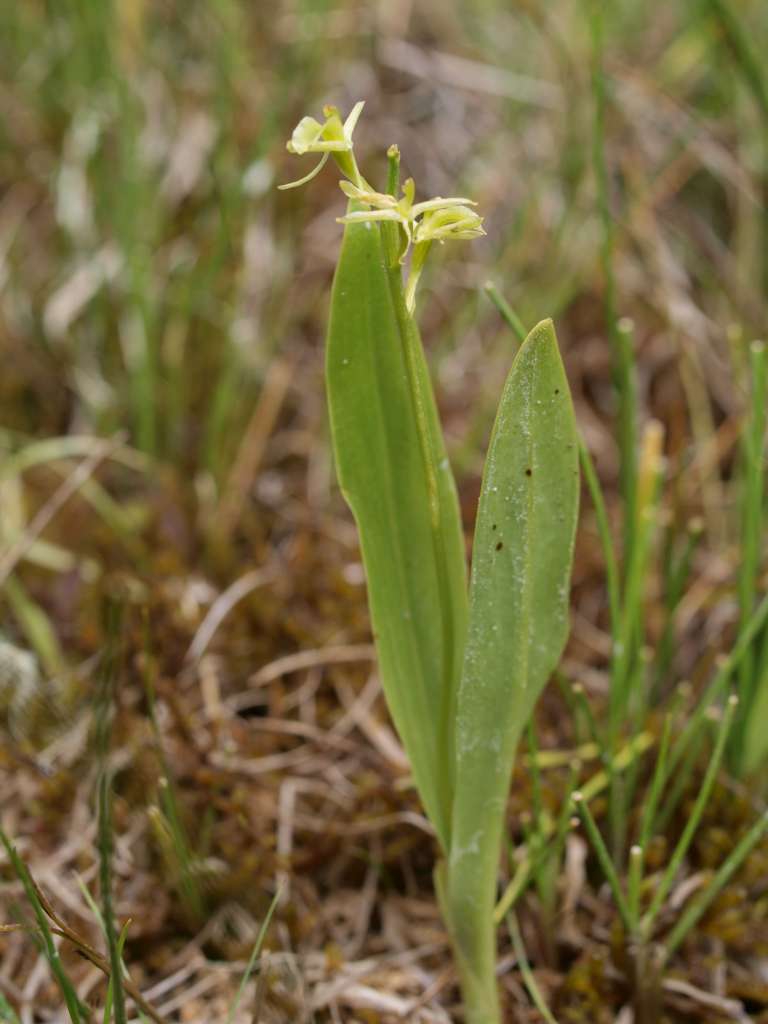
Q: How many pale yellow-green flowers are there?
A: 3